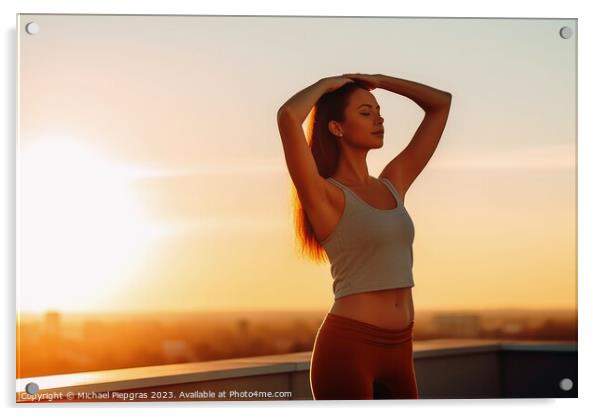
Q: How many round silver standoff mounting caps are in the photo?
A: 4